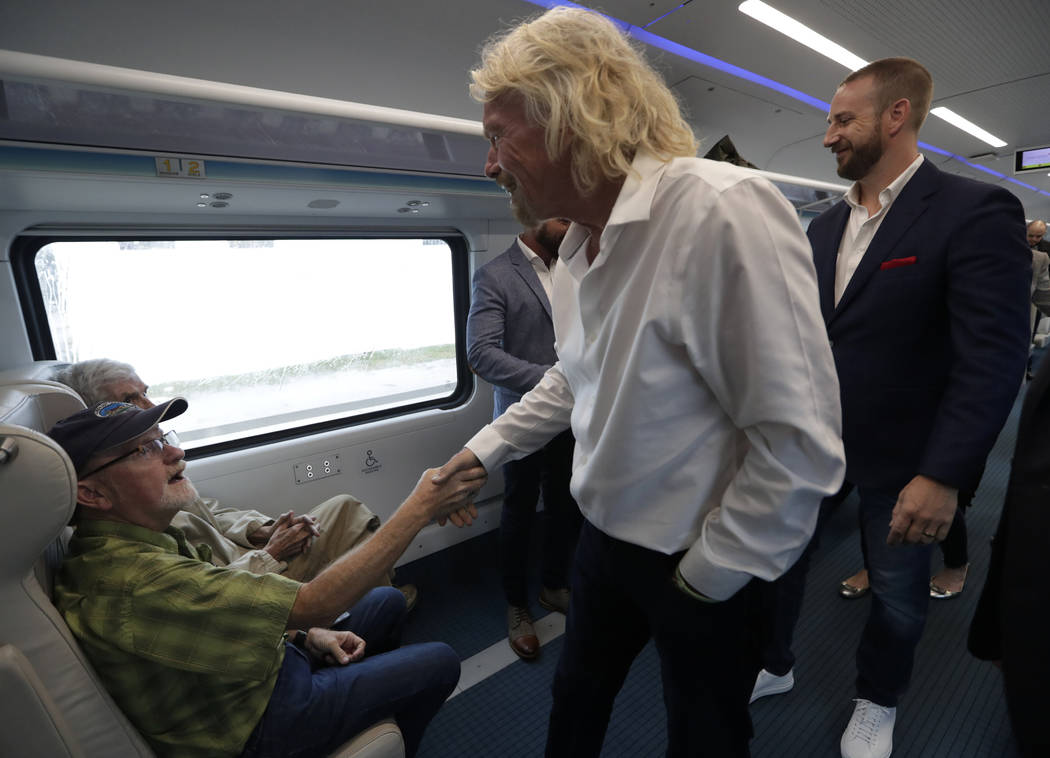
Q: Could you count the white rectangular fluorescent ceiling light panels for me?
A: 2